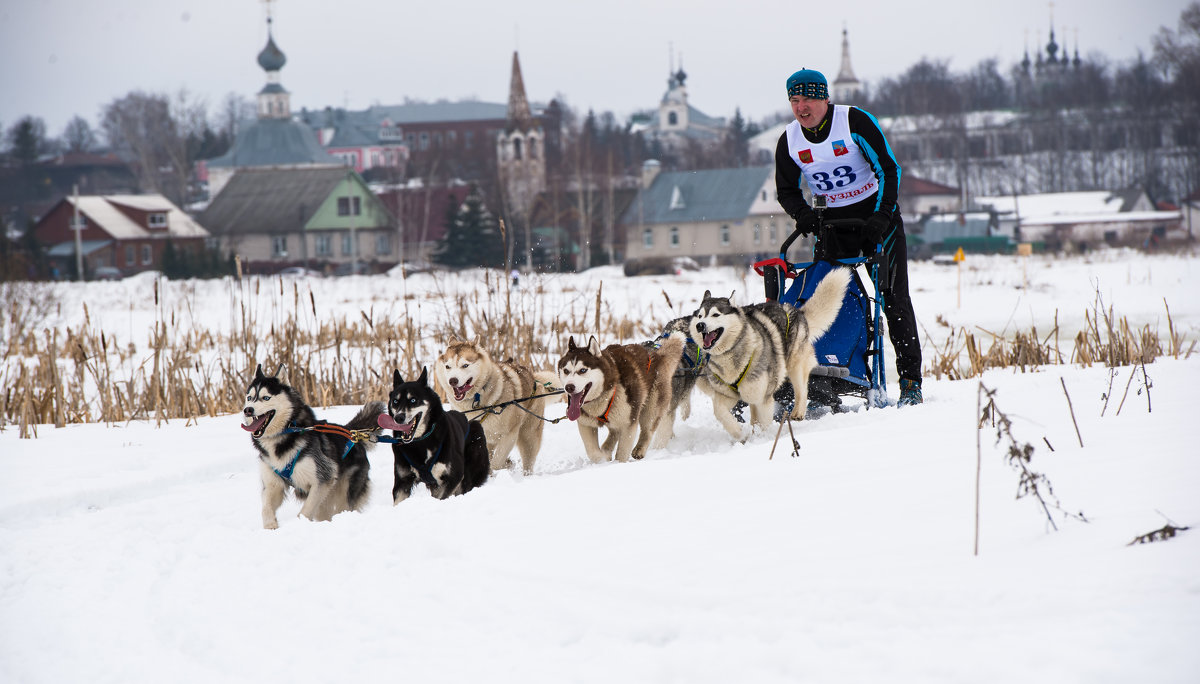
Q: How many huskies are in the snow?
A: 6